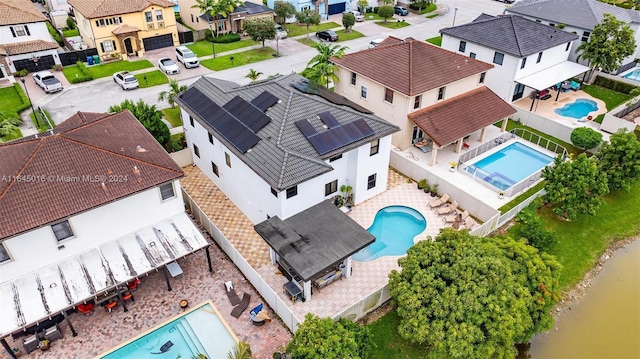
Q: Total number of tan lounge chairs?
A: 4